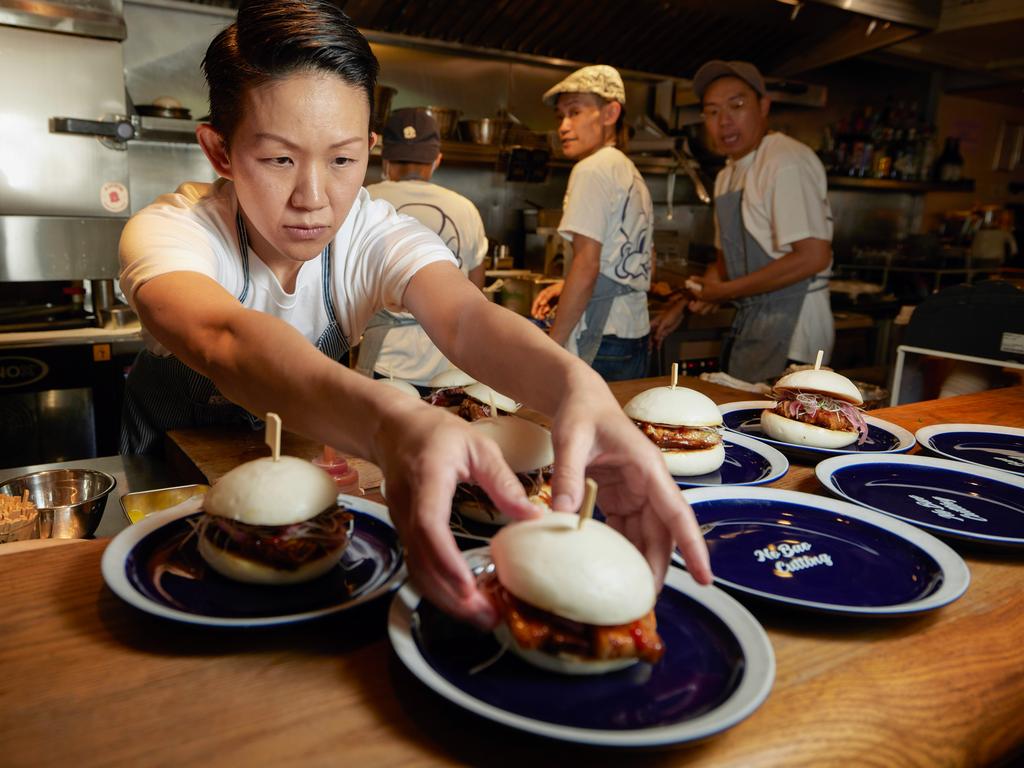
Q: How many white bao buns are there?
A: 8